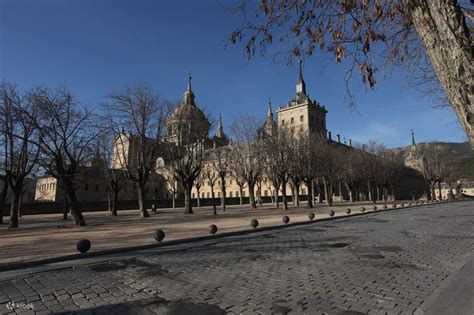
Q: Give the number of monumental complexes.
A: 1